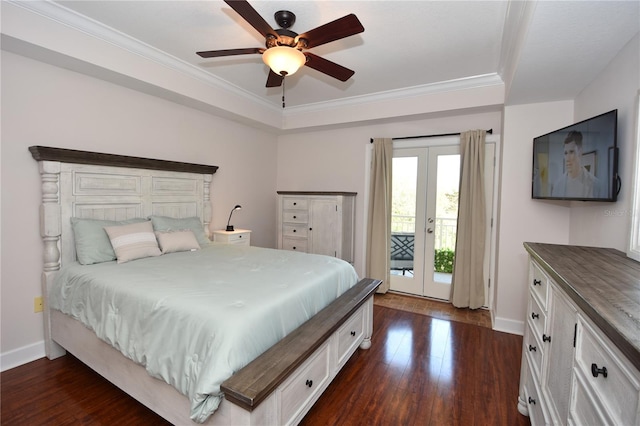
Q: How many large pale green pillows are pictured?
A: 2